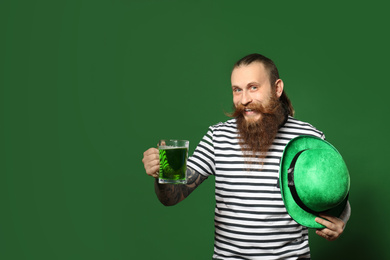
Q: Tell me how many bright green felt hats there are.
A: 1